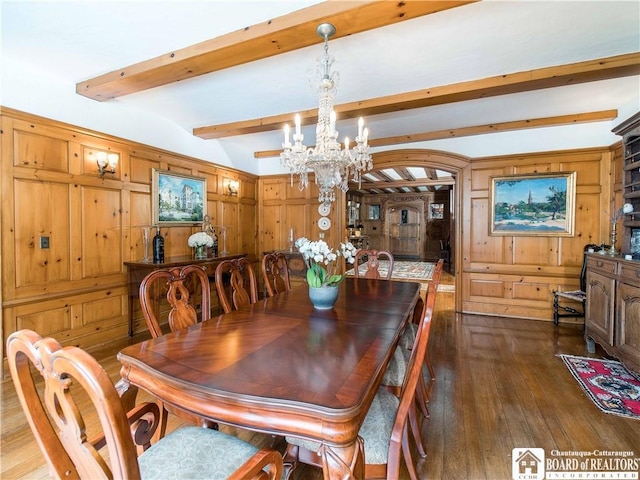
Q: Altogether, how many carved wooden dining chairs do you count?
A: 8